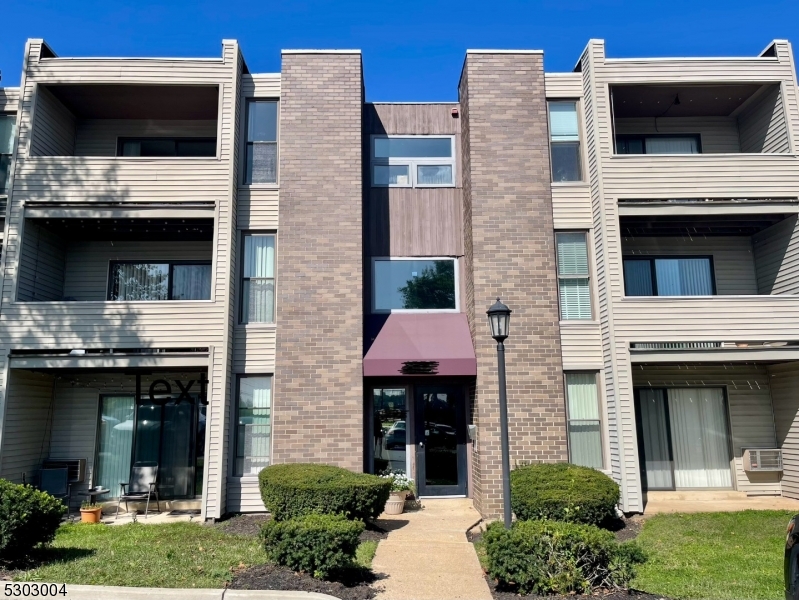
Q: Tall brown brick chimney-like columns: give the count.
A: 2